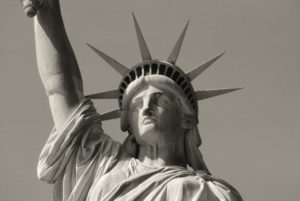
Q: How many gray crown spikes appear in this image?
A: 7